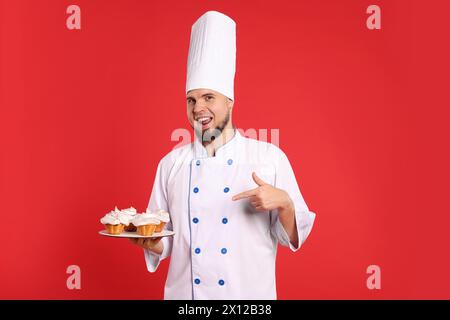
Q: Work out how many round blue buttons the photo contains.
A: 10